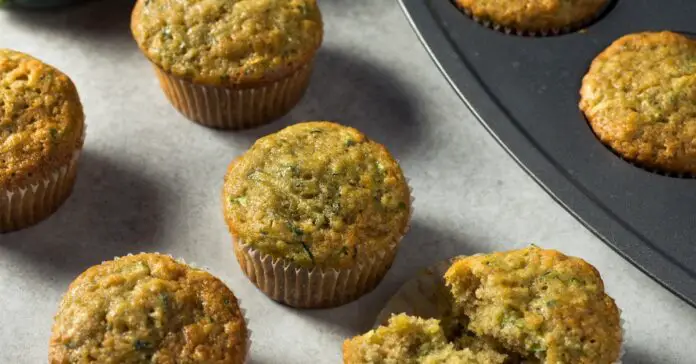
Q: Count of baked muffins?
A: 7